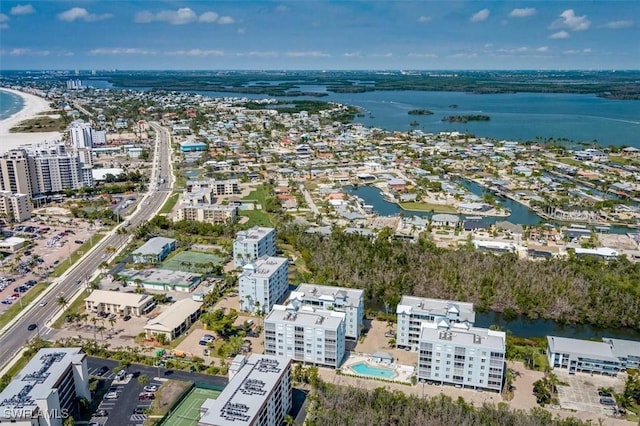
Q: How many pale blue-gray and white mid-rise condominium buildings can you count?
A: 6